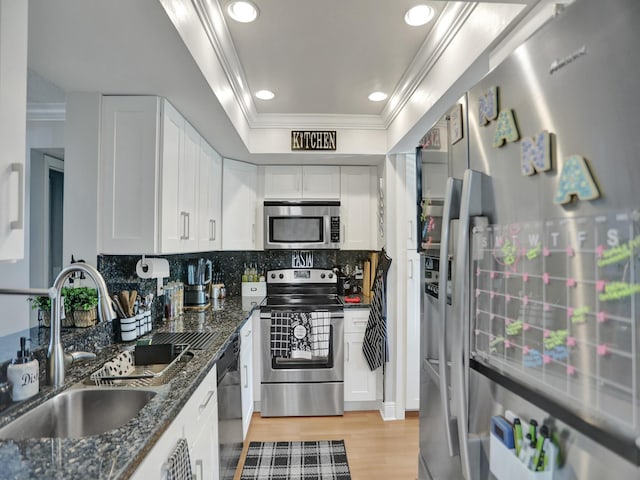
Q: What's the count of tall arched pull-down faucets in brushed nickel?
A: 1